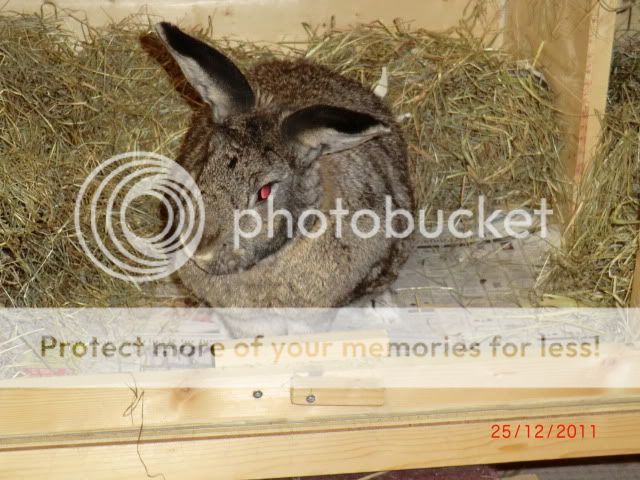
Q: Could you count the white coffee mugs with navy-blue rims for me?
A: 0